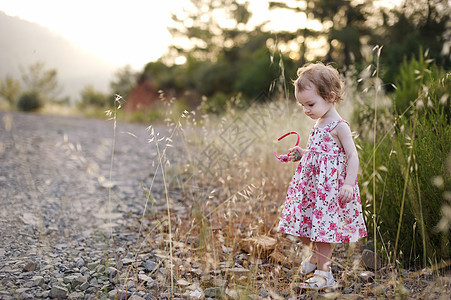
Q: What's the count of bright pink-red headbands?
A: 1